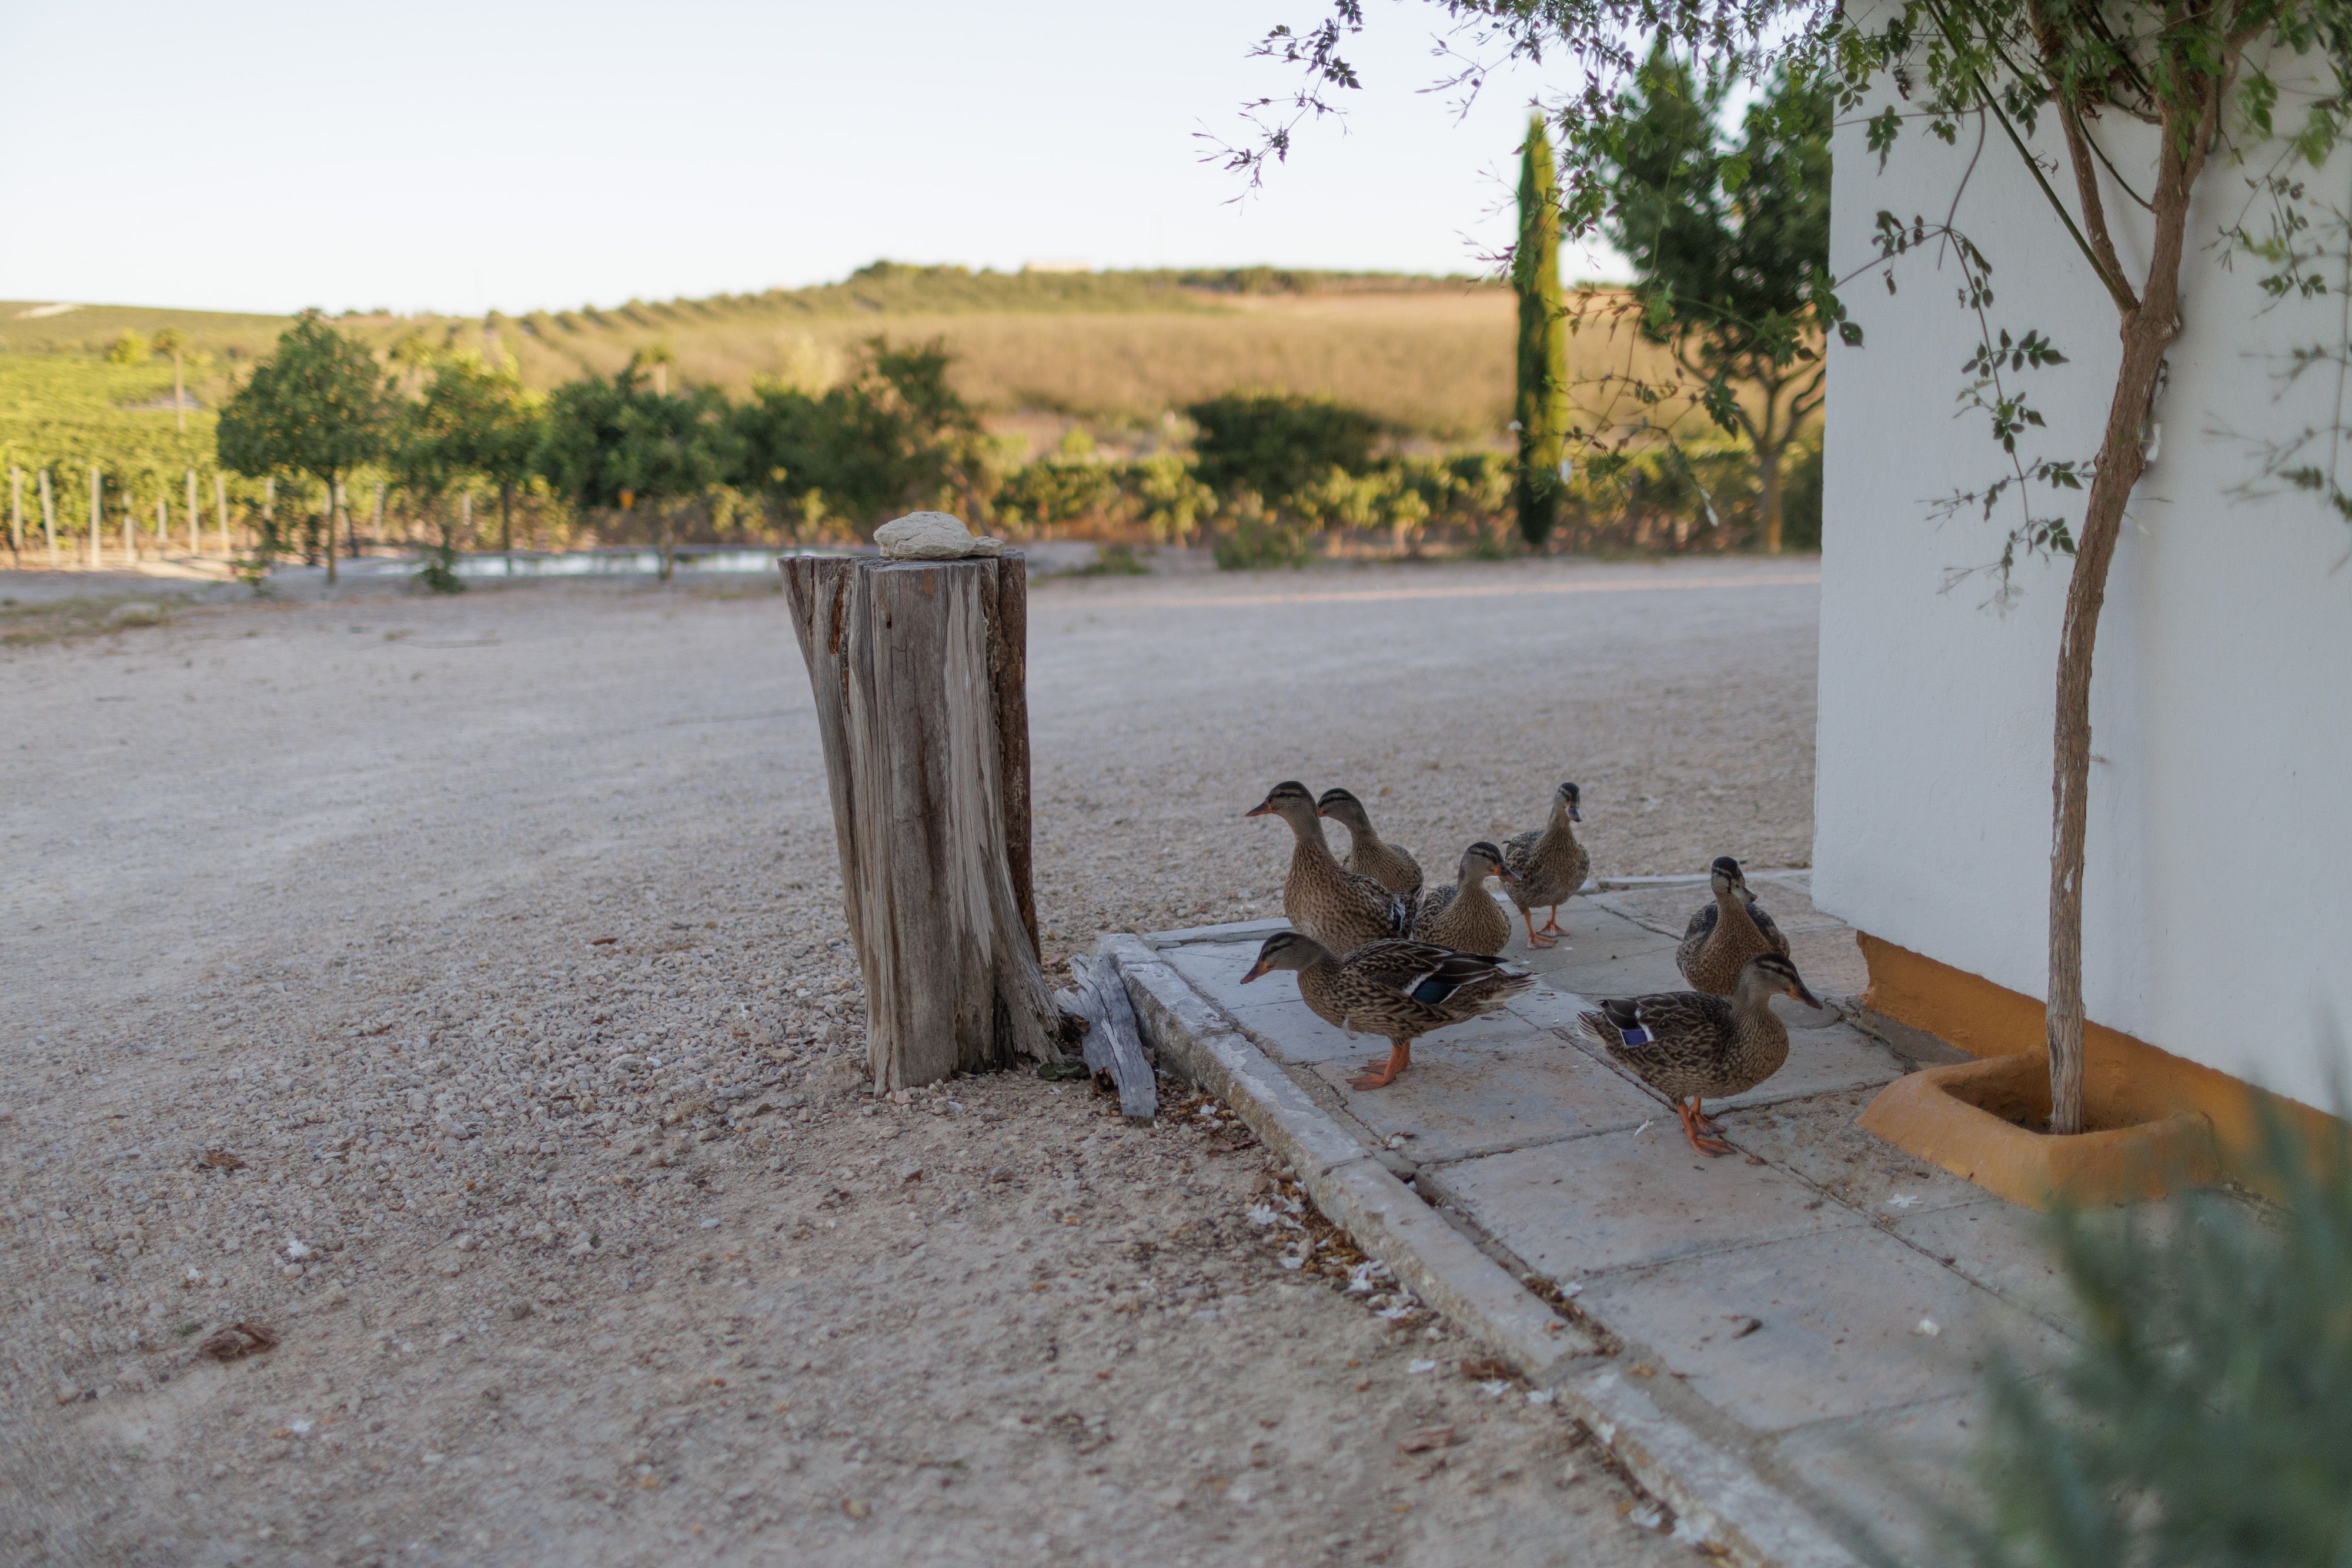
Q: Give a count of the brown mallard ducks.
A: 7